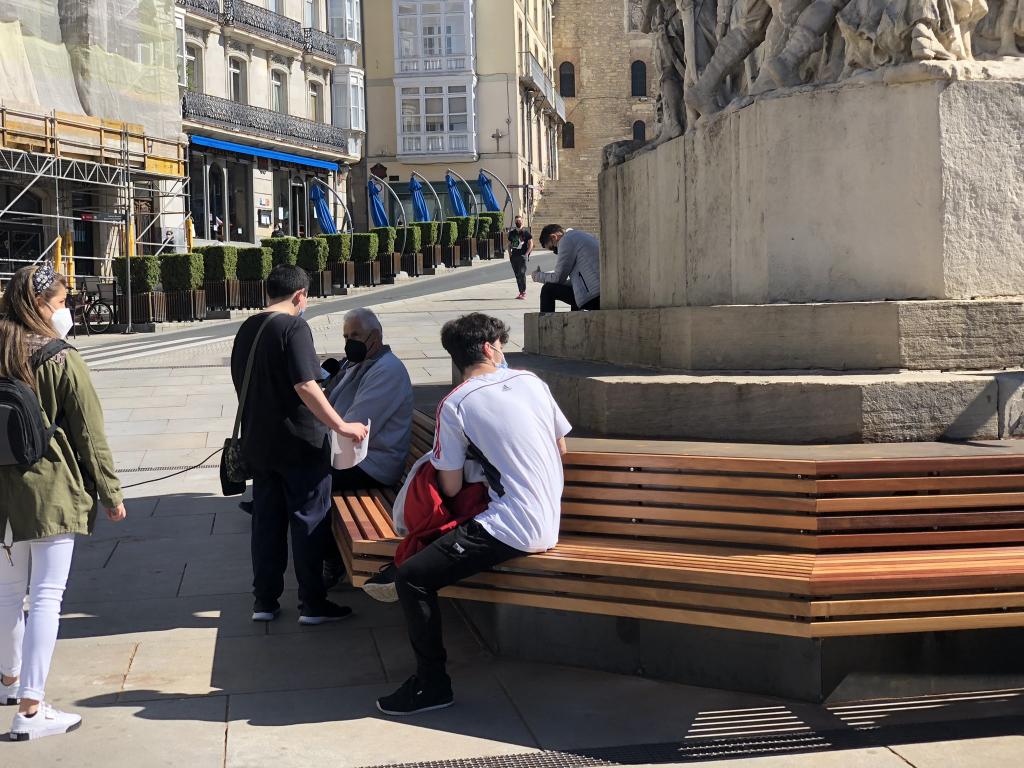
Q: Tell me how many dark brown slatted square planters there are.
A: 15